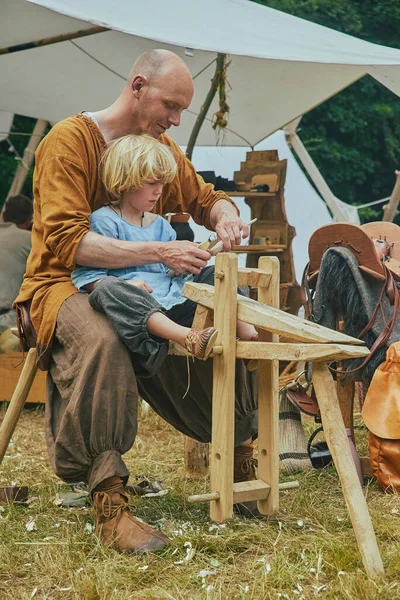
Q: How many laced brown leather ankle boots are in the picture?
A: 2